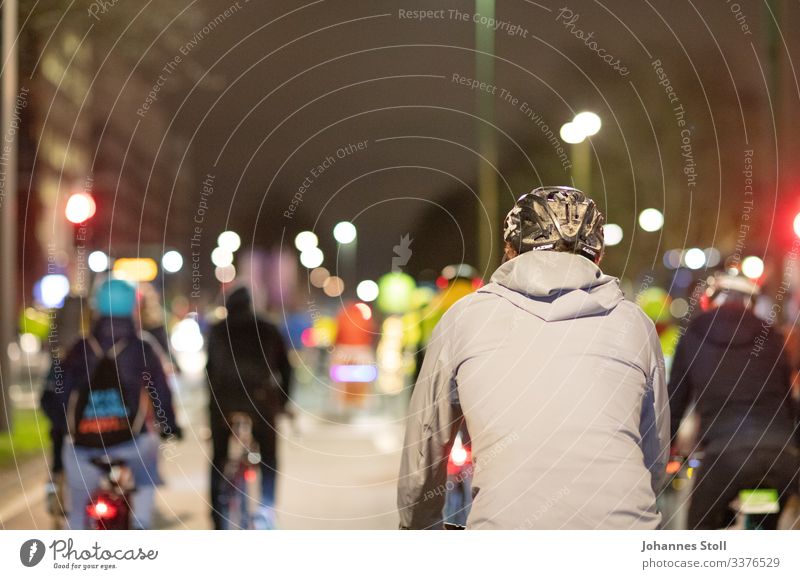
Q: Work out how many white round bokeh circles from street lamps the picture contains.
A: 14